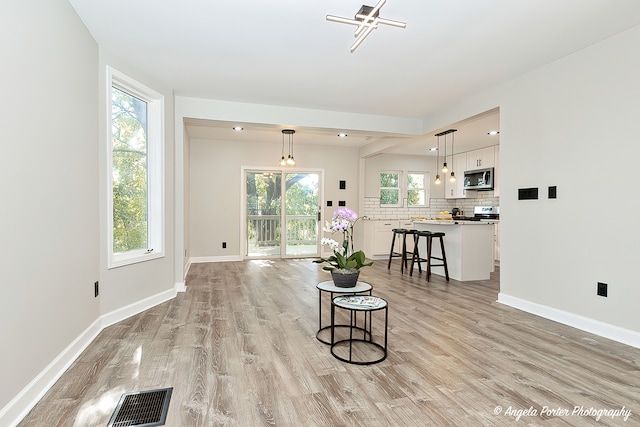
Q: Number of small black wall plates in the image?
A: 8